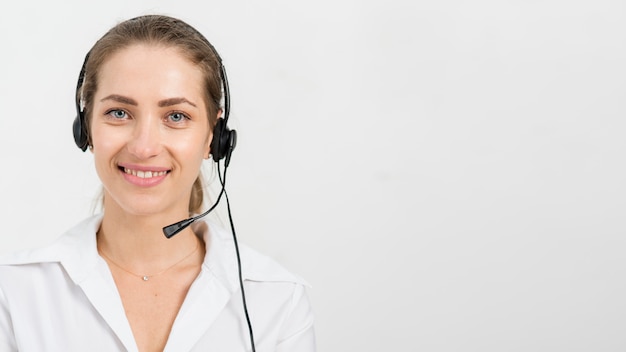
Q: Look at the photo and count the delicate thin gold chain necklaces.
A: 1